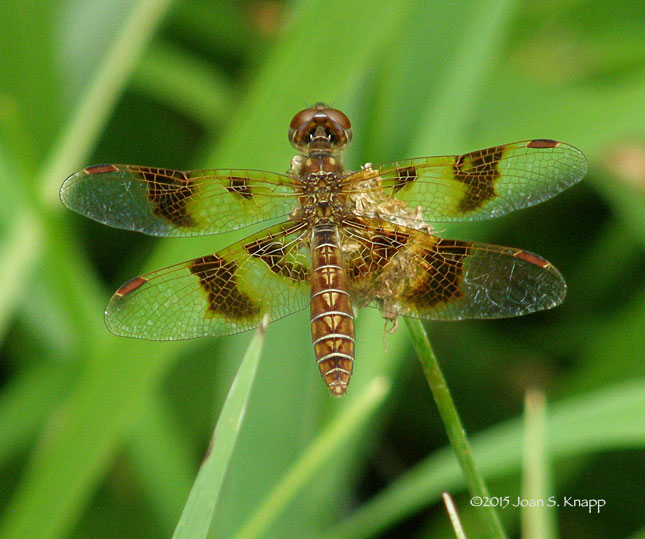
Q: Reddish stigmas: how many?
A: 4